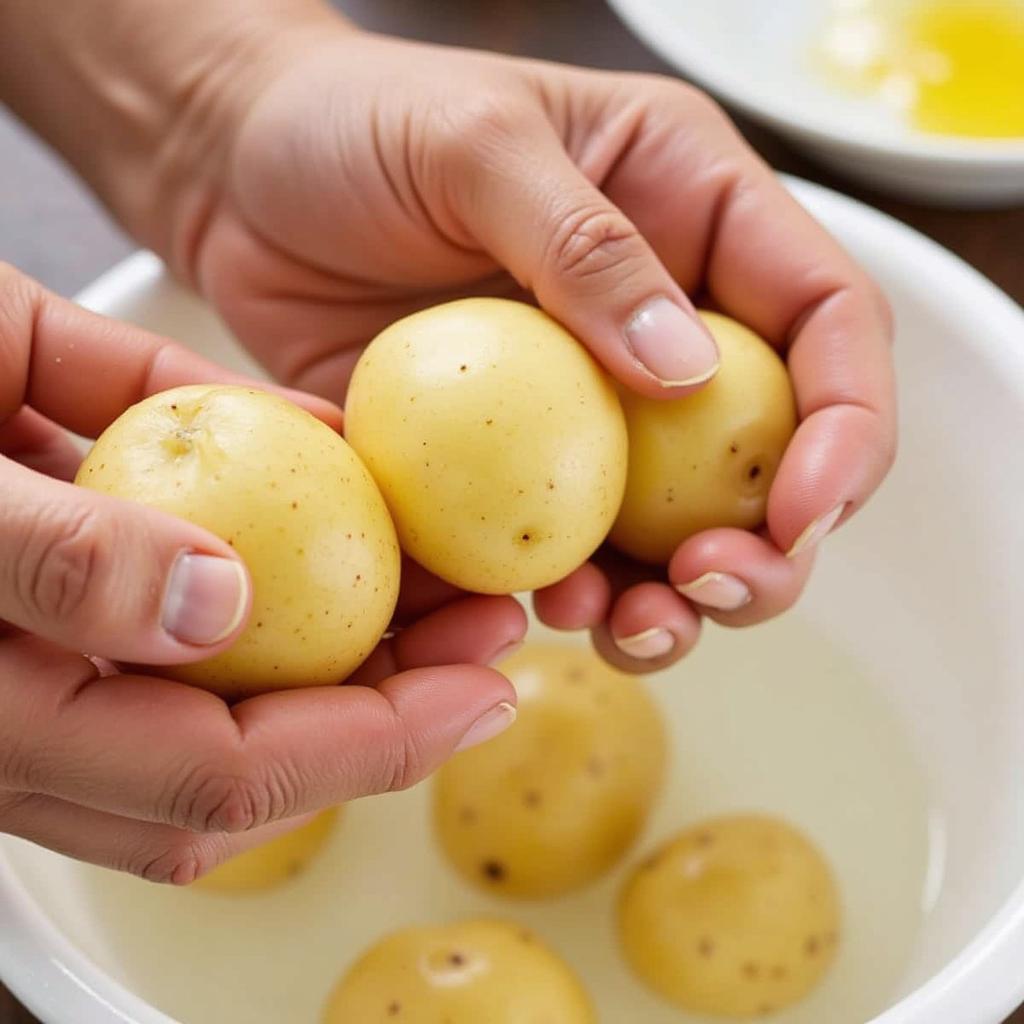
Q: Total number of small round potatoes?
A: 7